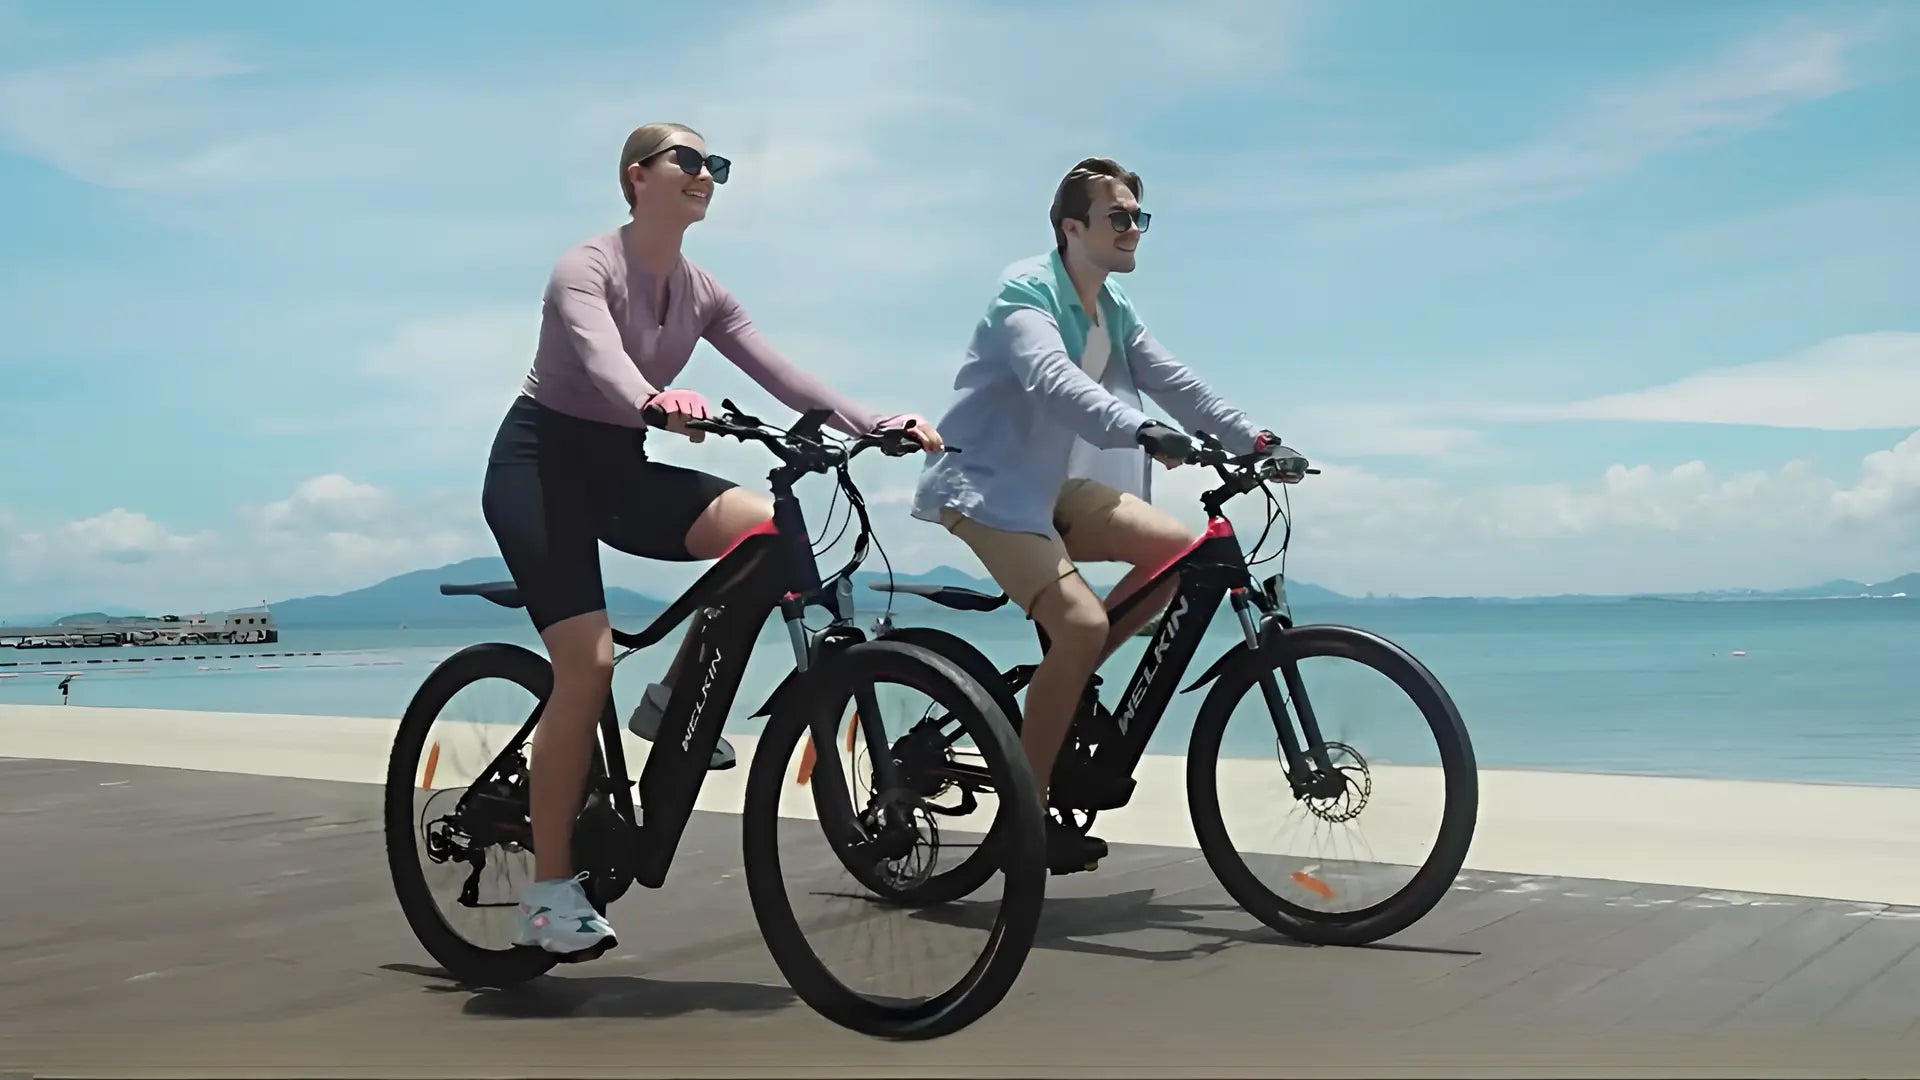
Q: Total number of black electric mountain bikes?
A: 2